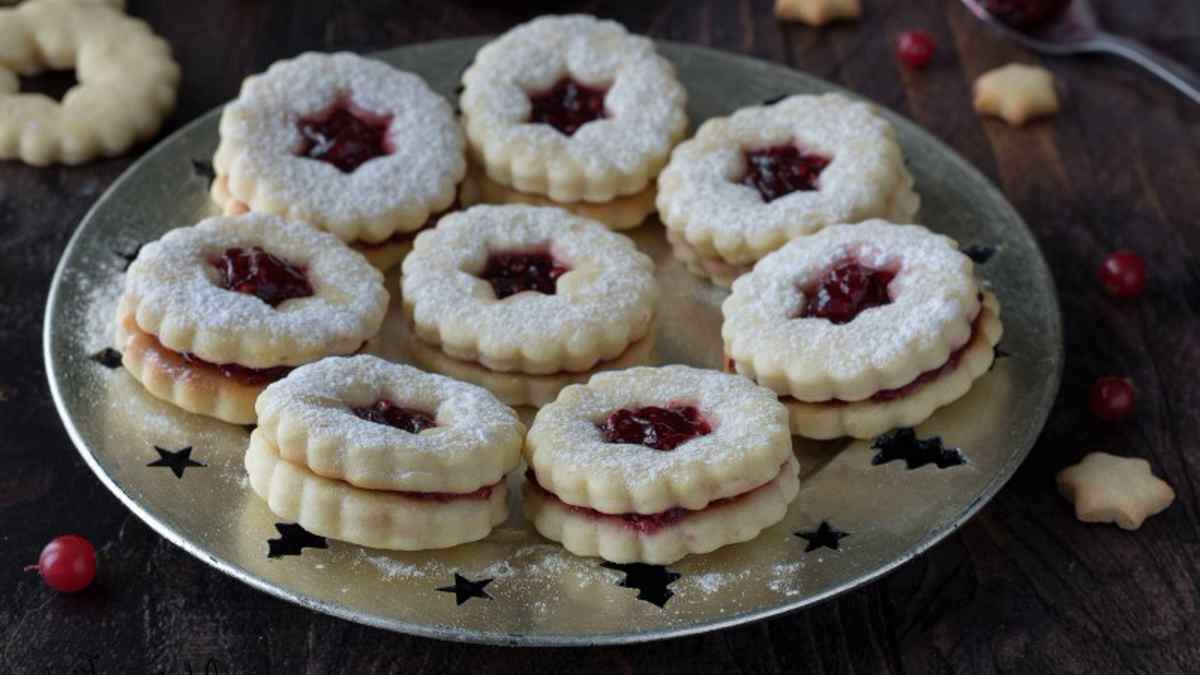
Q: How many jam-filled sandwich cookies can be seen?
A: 8